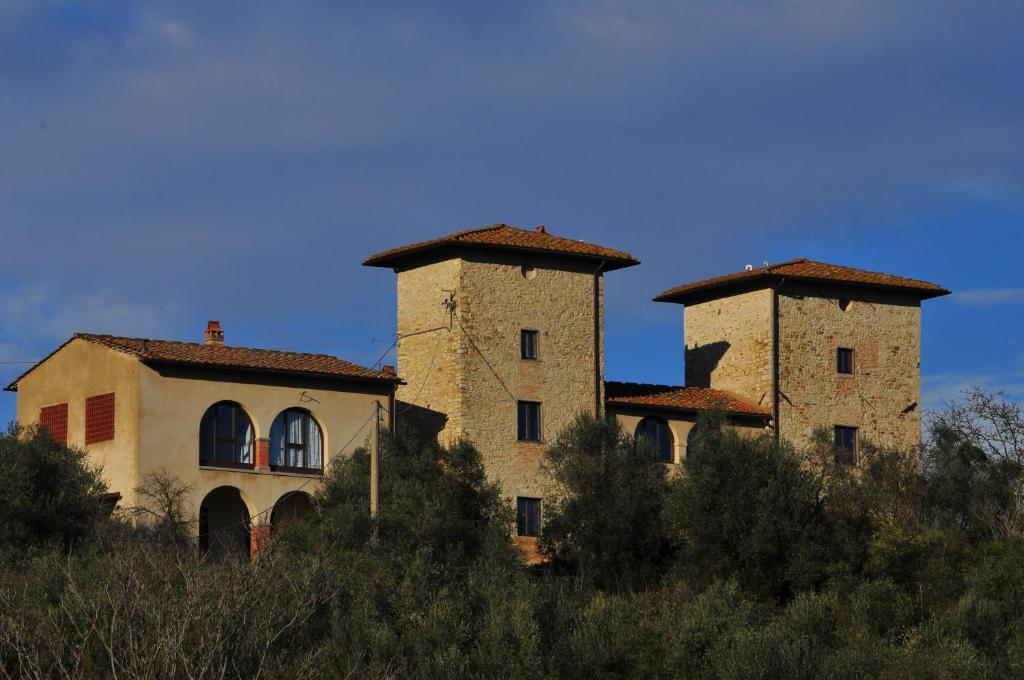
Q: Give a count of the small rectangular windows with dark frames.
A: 5